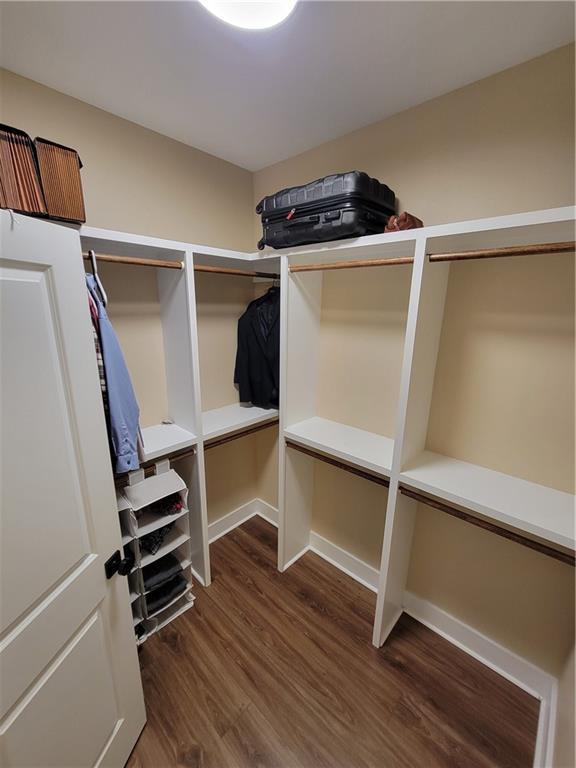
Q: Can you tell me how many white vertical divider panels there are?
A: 3